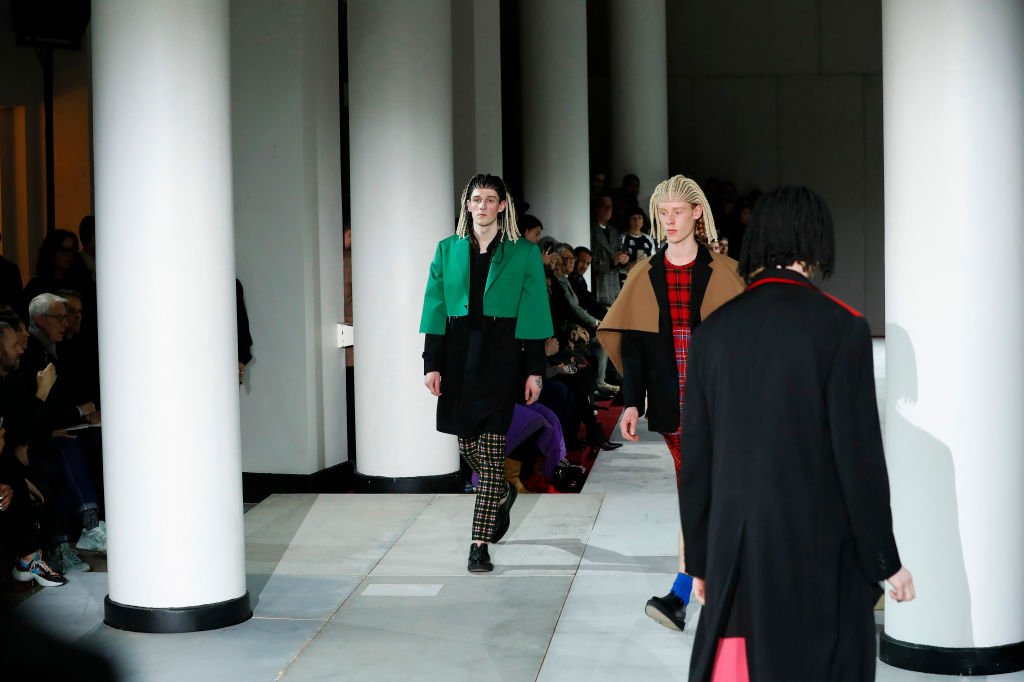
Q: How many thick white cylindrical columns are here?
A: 5